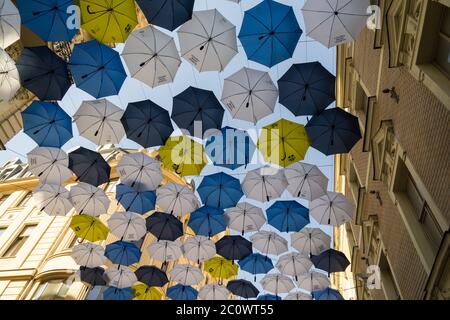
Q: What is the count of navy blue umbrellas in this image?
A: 13